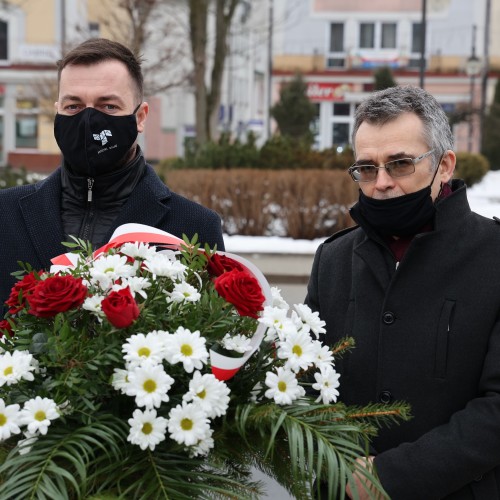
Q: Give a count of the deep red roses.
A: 6